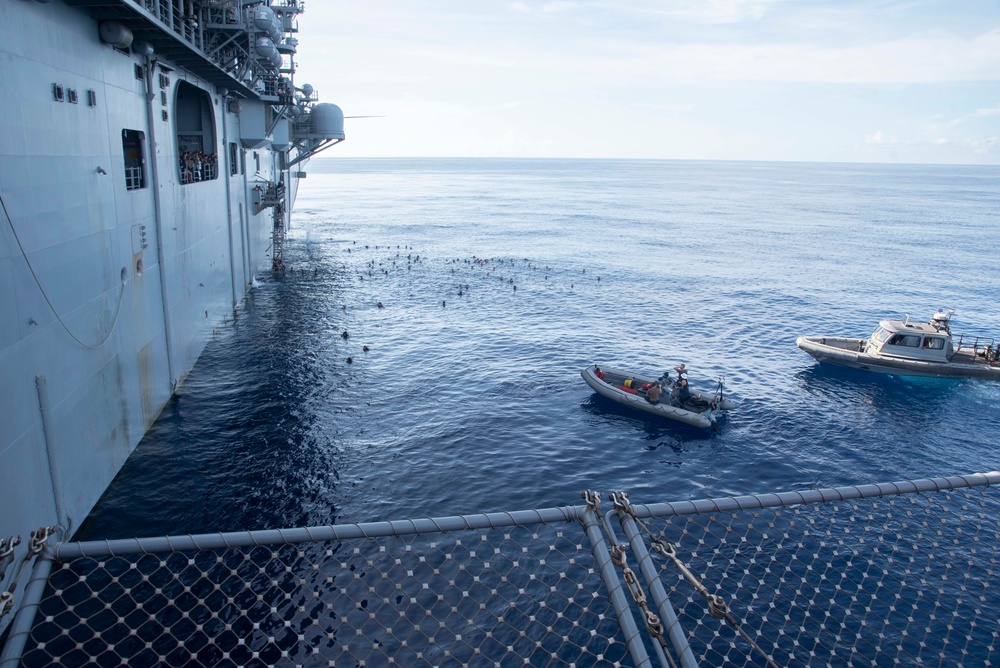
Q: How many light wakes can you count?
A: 1